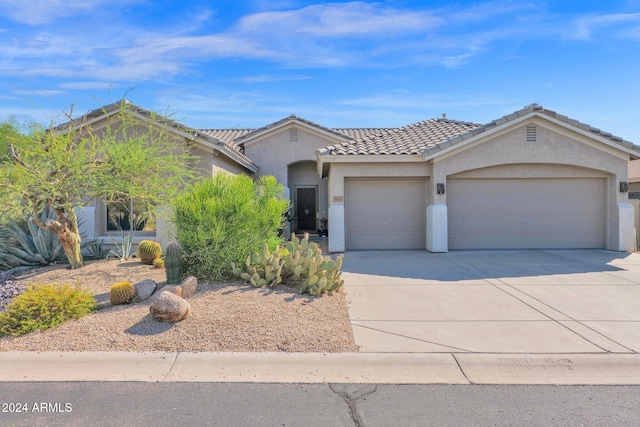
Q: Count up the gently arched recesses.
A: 2